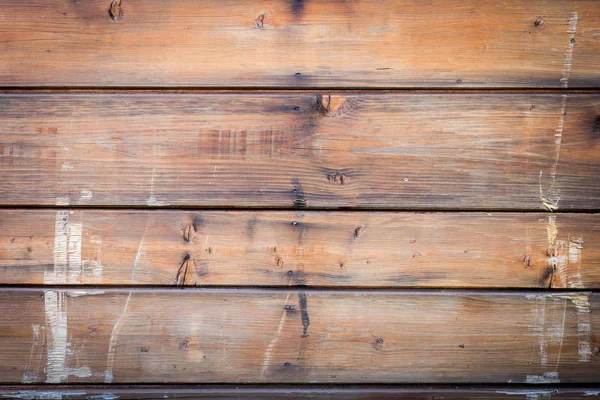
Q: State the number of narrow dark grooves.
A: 4